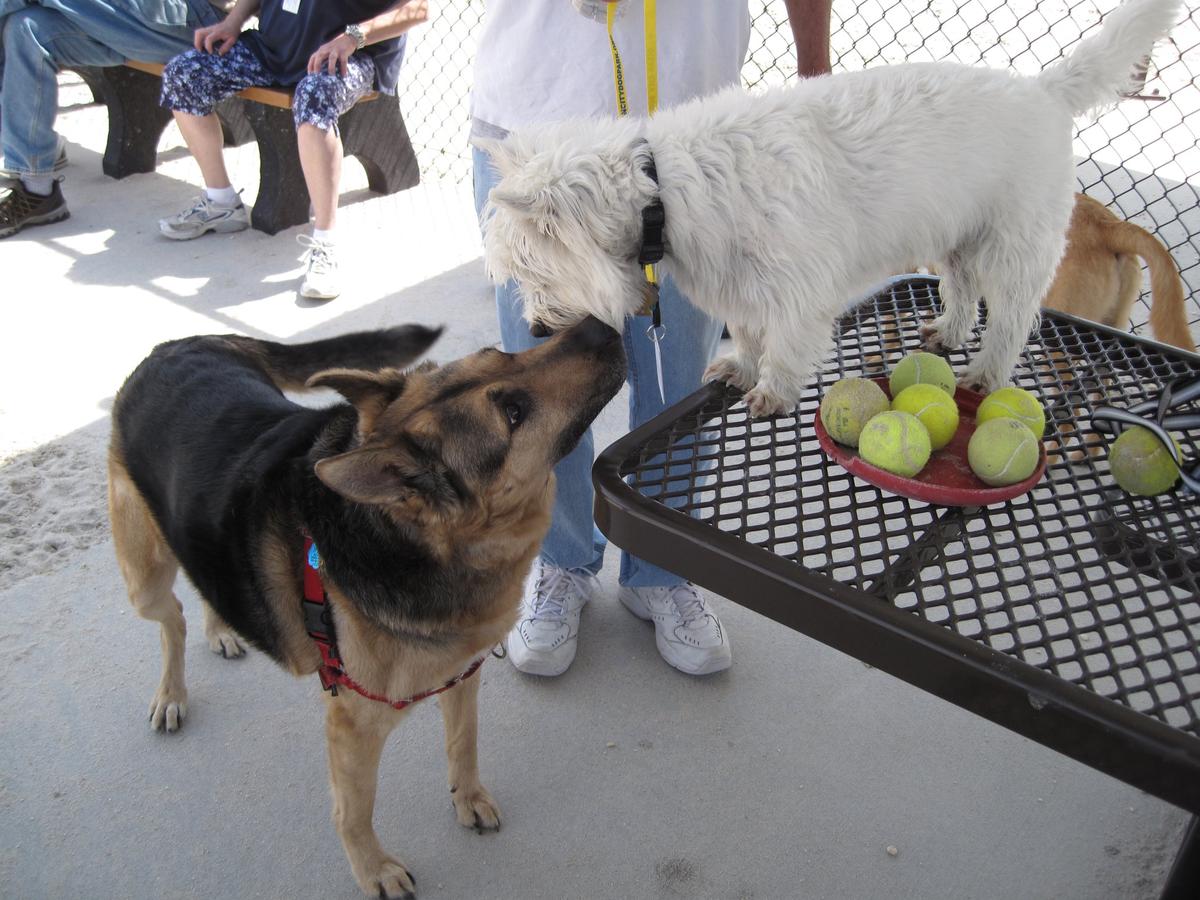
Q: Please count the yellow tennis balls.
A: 7